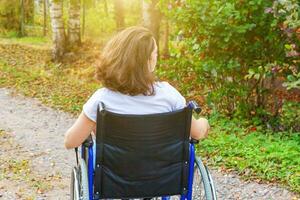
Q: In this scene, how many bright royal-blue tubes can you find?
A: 2